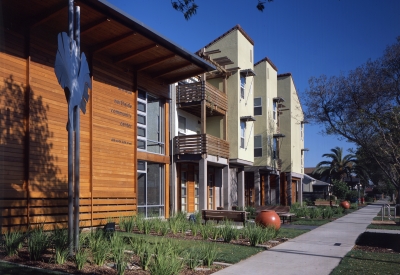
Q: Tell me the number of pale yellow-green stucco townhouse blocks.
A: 3